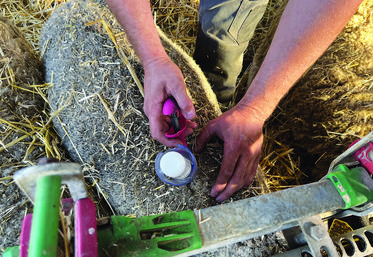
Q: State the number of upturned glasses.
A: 0